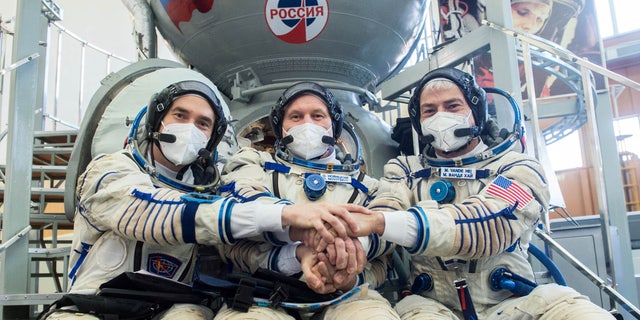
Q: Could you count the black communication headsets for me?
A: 3